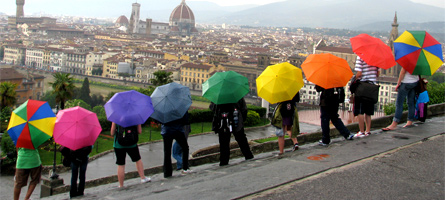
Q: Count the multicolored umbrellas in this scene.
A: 2